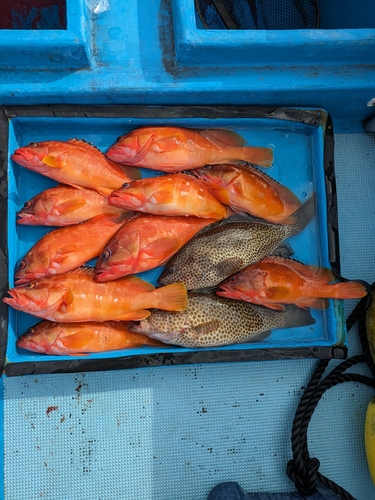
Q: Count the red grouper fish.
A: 10